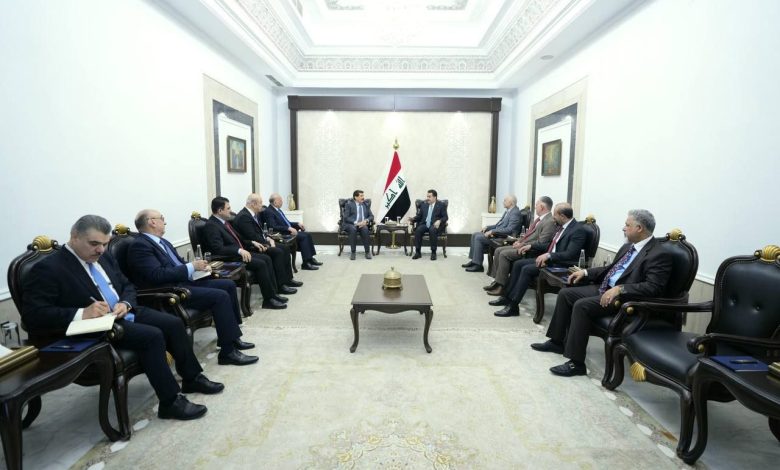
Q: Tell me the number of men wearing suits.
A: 11